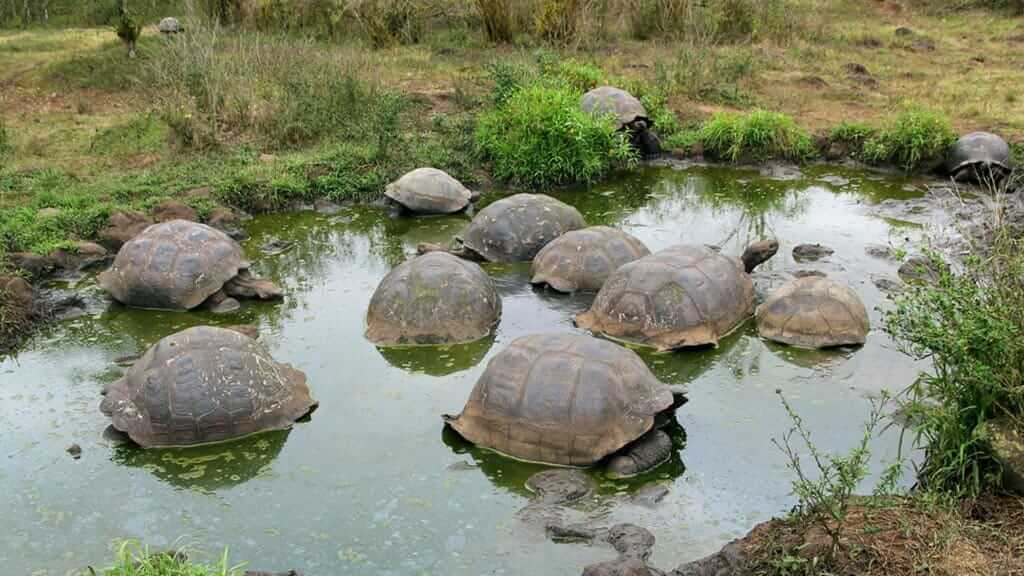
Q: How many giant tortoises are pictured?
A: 12